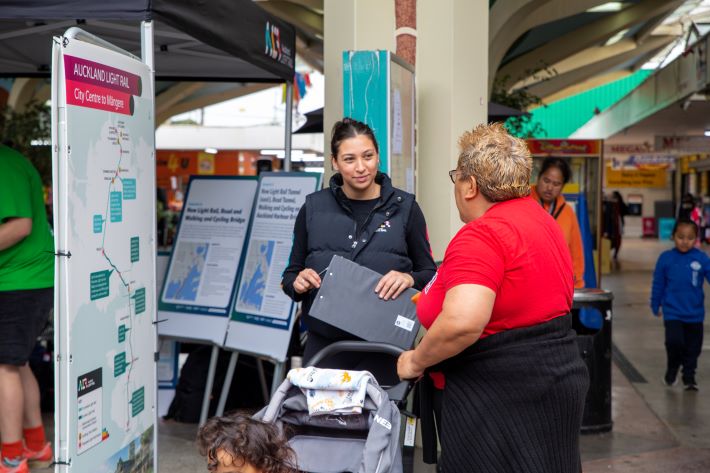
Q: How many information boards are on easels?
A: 2